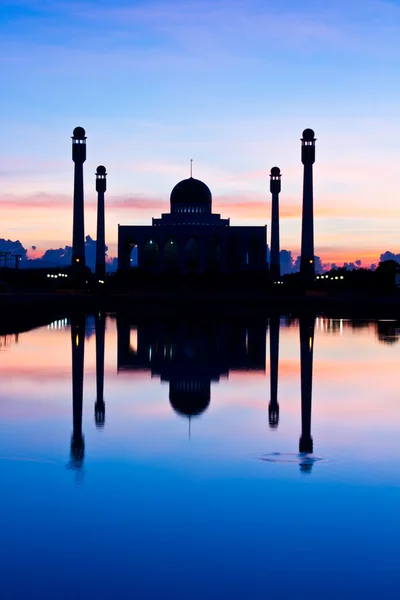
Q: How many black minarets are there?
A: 4